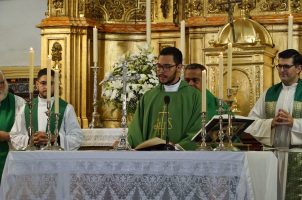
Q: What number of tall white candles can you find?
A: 10